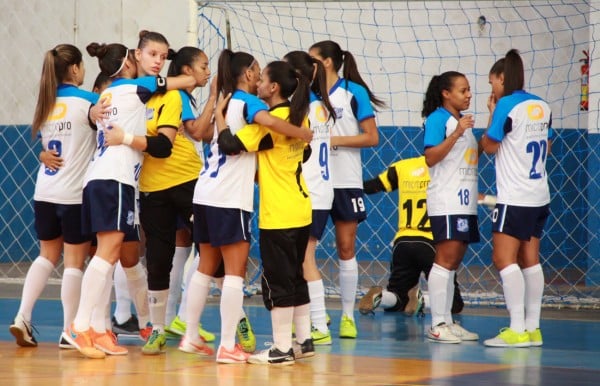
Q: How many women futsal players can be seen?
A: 12